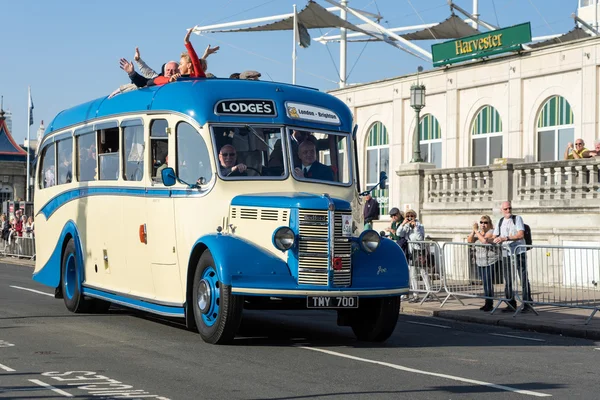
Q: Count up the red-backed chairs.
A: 1